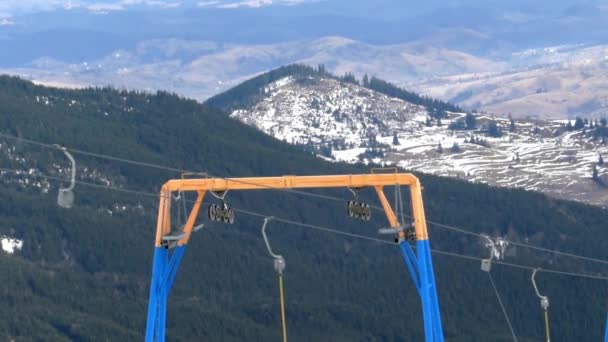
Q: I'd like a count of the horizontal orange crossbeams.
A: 1